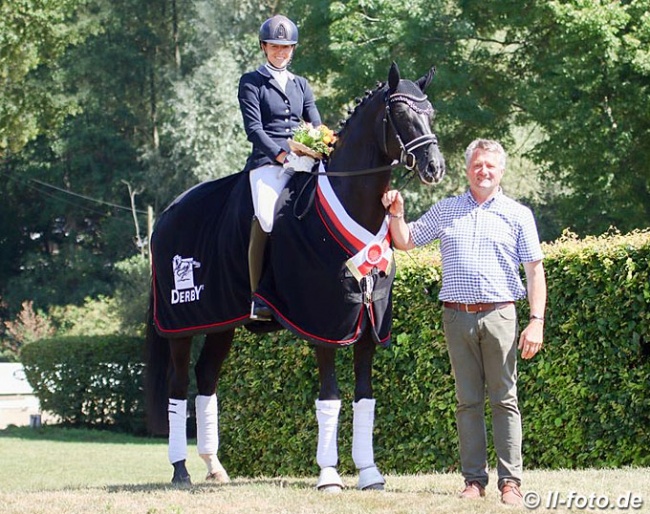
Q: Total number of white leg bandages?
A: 4